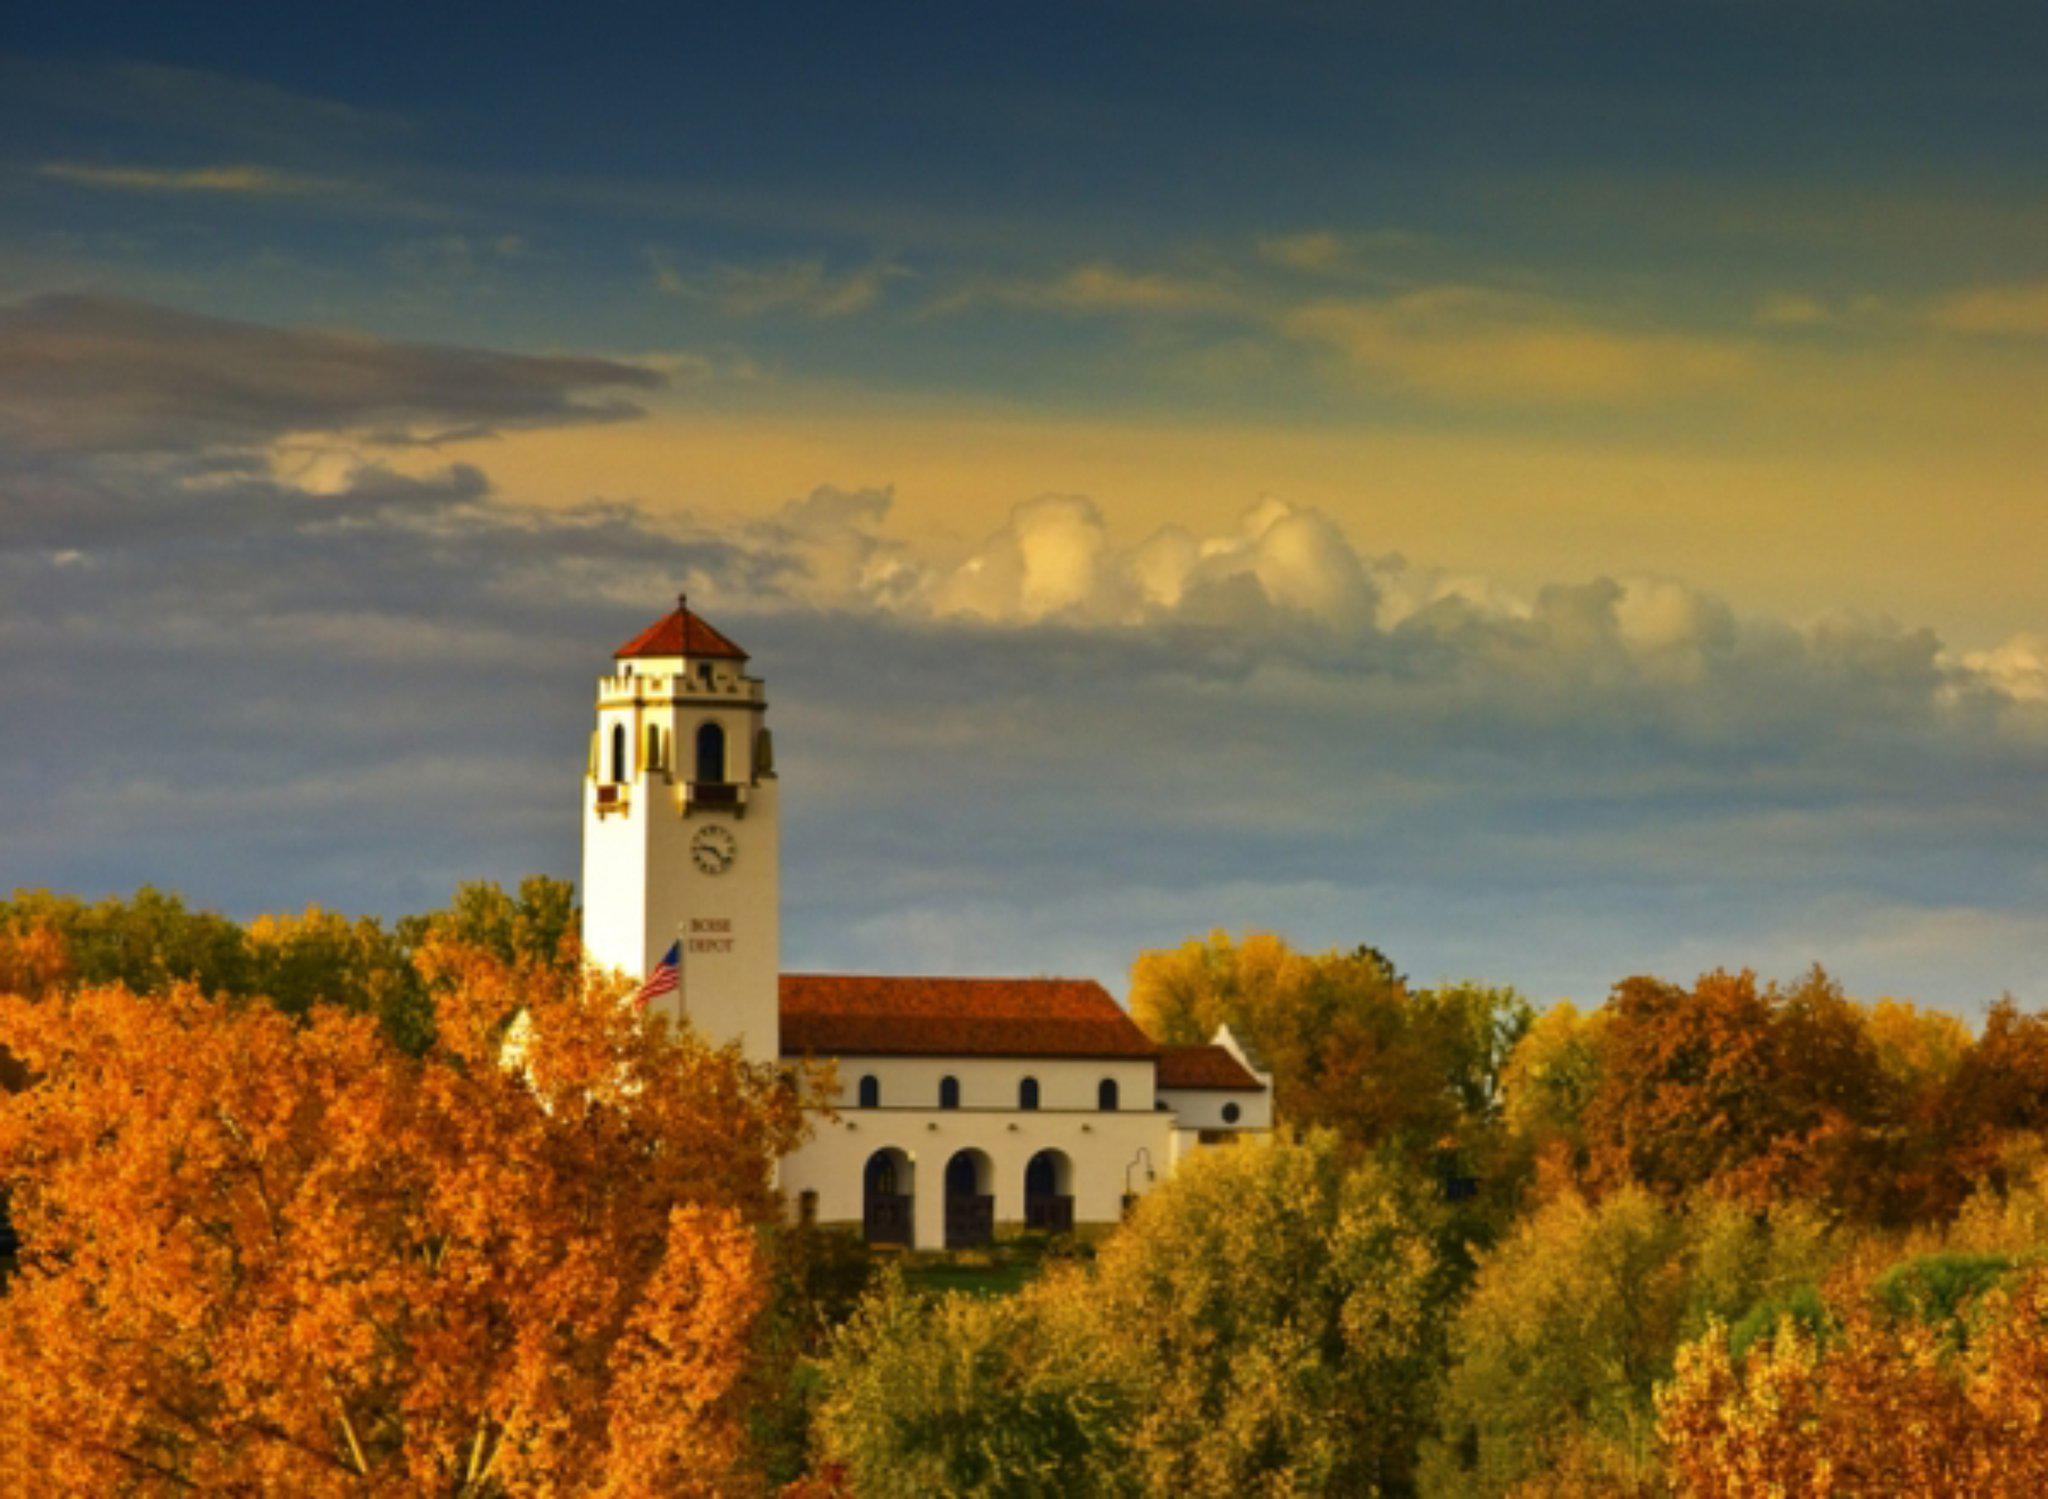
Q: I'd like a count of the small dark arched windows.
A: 4